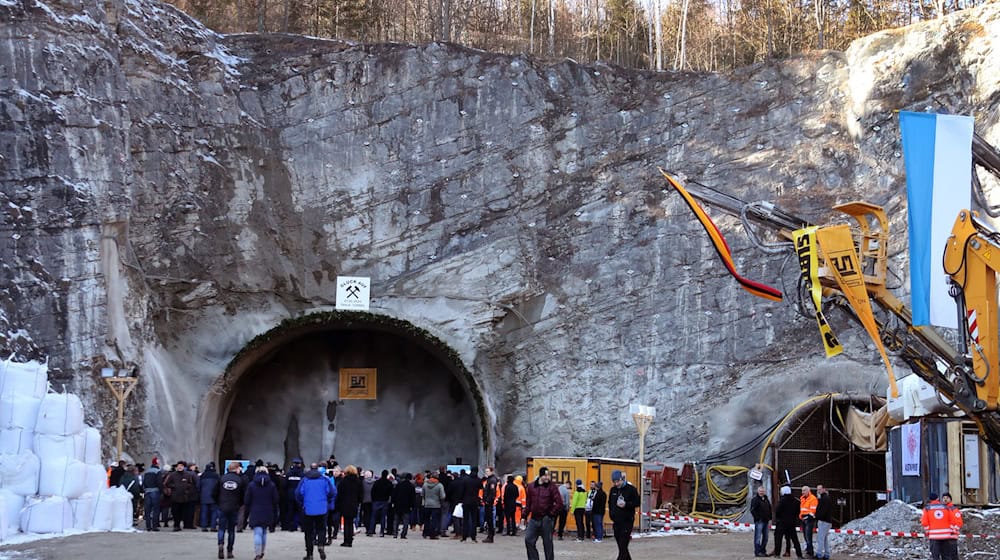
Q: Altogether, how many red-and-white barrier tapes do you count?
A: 1